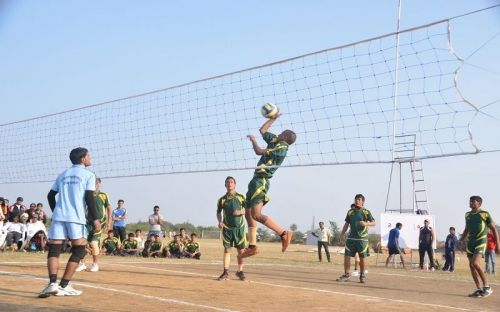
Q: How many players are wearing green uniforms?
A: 5